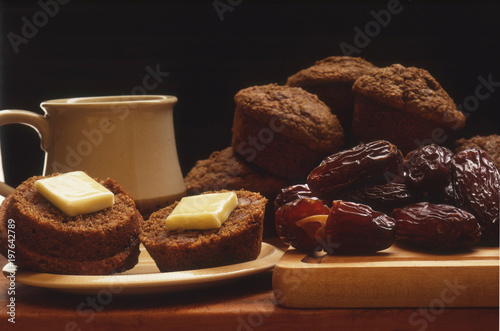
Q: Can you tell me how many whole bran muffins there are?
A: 5